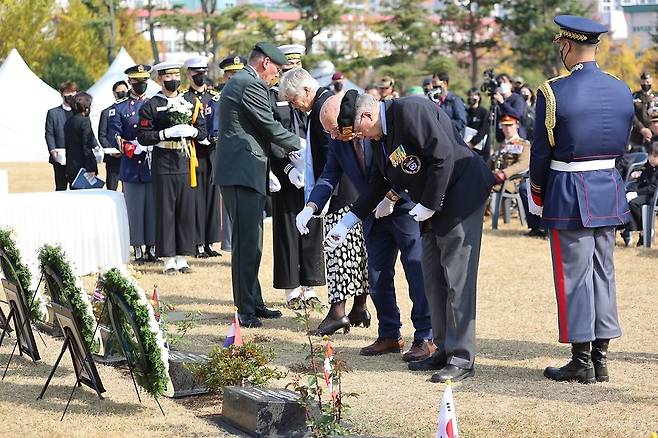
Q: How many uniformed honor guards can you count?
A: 6